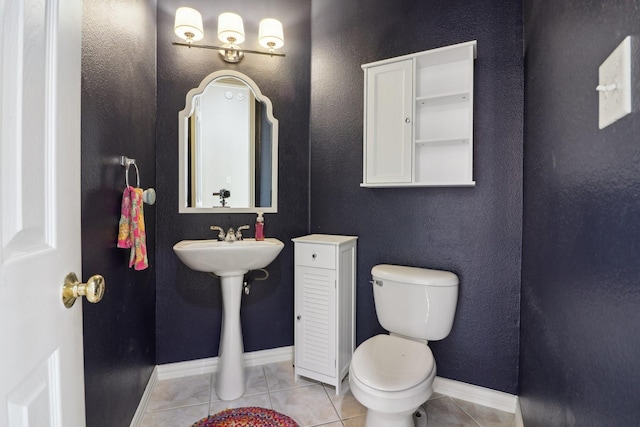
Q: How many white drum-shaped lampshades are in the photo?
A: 3